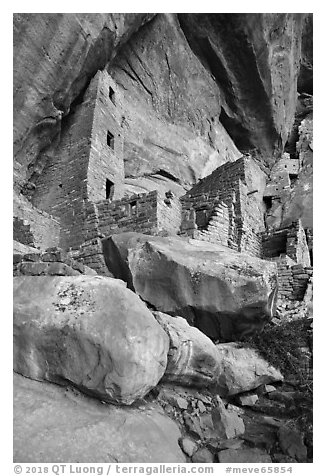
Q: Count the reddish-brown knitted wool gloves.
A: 0